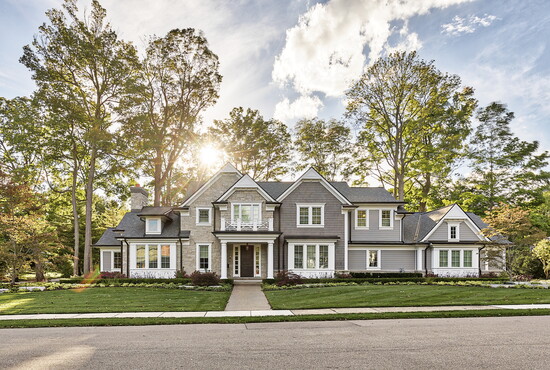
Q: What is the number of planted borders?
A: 2